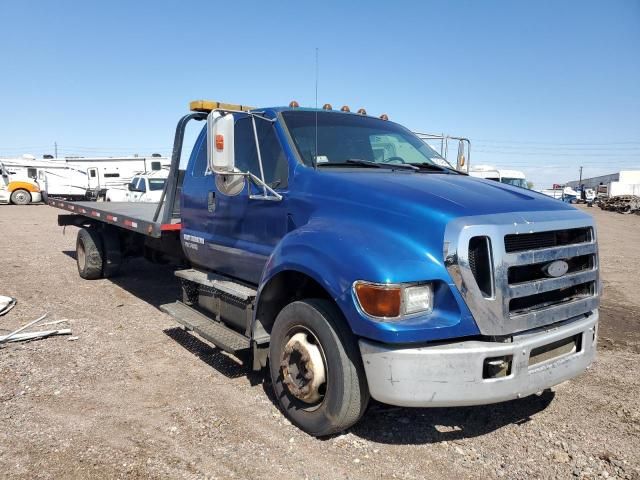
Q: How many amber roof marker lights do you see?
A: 5